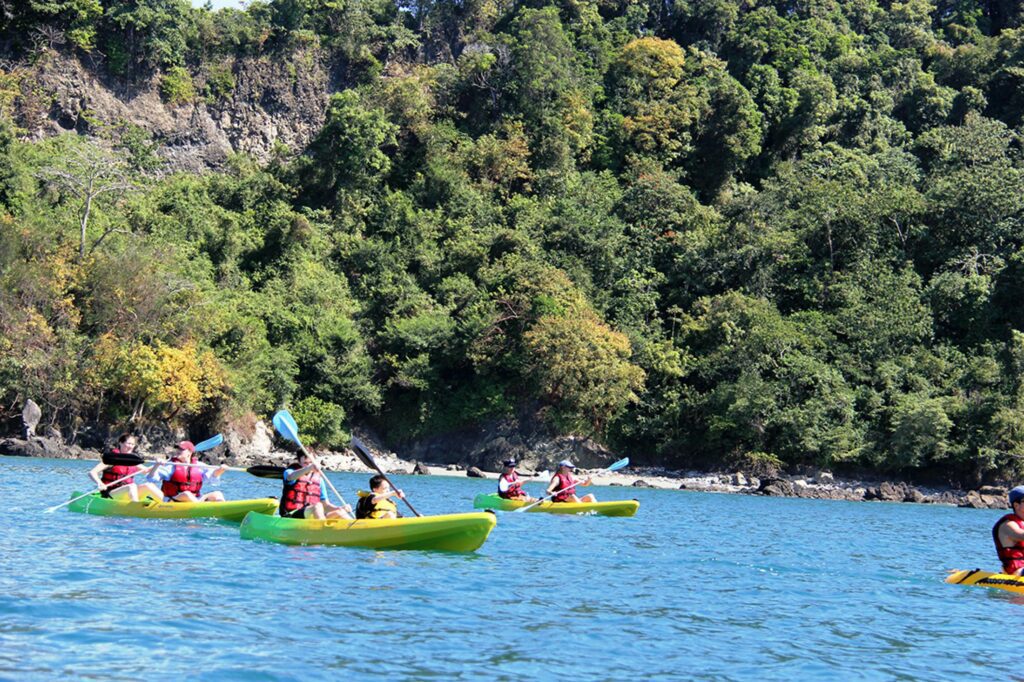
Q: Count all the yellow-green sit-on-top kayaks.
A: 3